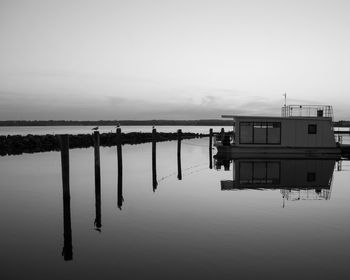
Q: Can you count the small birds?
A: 3